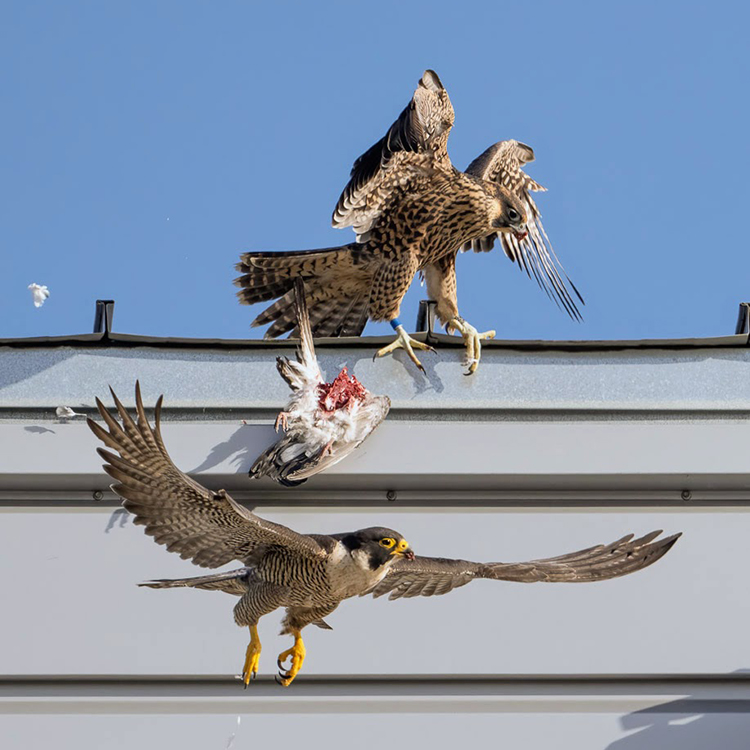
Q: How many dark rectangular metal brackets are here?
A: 3